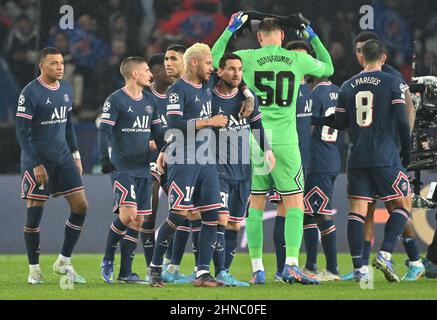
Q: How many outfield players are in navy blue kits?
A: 10